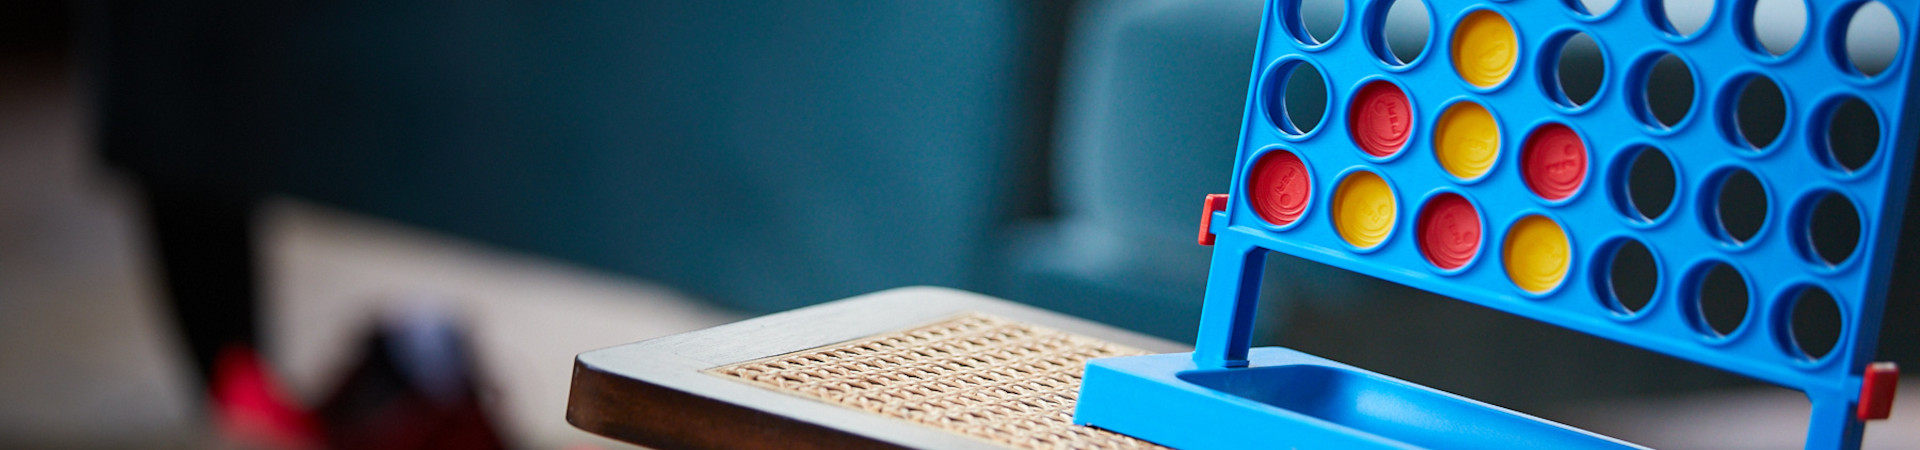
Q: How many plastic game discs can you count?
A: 8